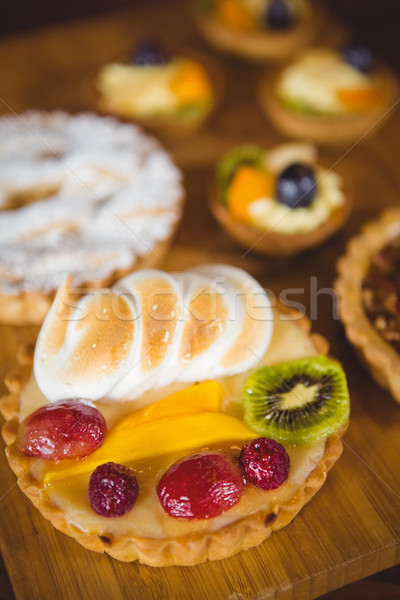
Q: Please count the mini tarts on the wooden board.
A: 4